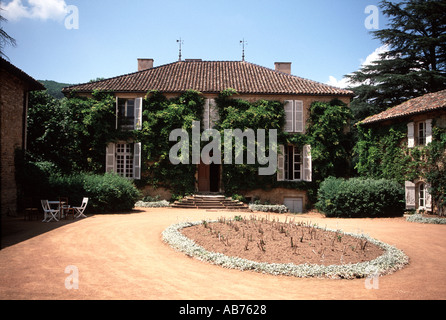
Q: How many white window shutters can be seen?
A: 14